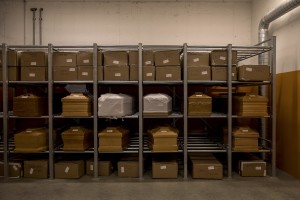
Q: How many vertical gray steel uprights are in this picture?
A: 7